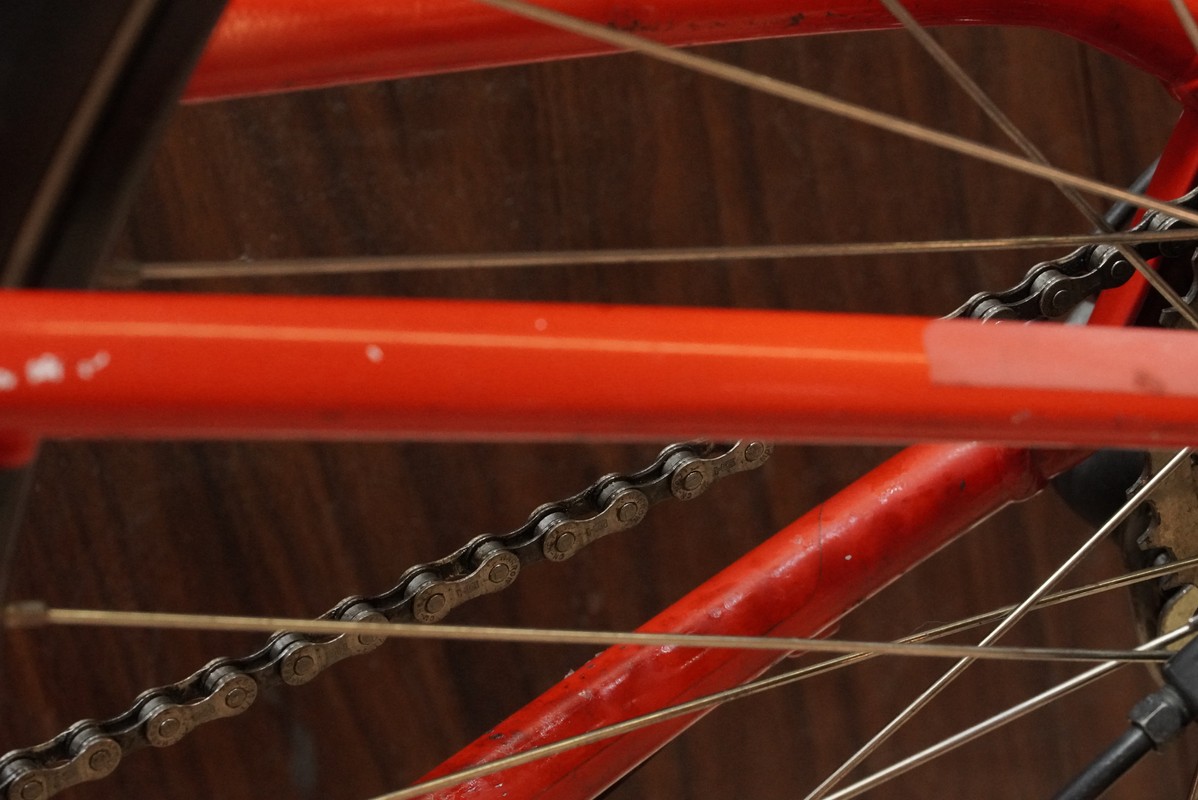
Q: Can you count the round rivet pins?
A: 14